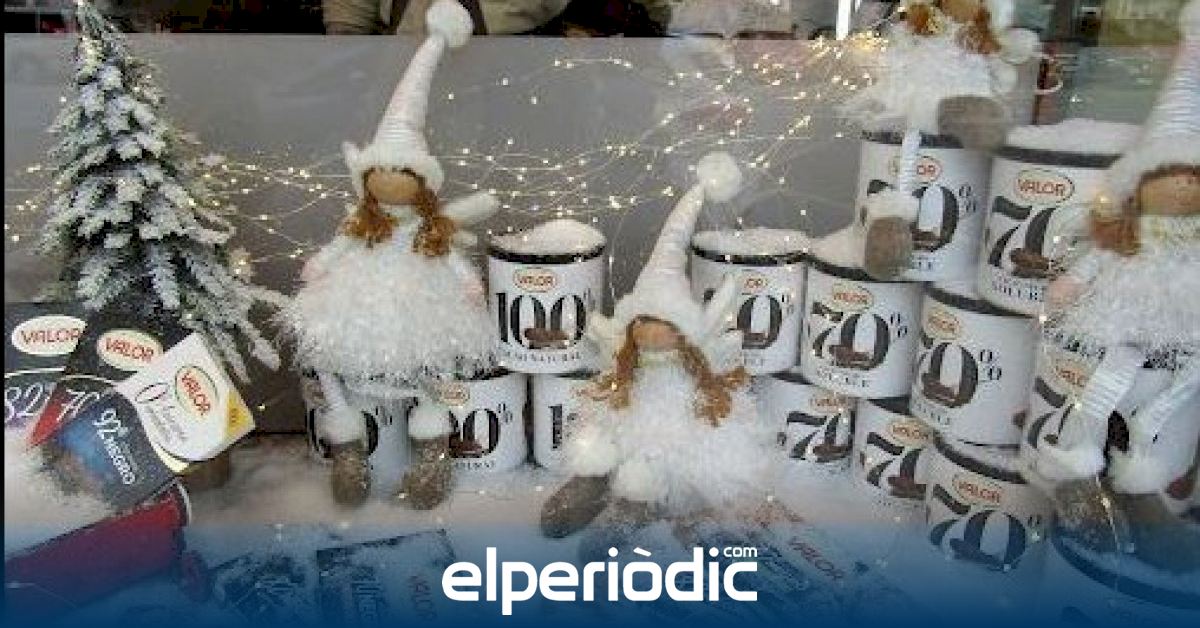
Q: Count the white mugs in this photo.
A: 14